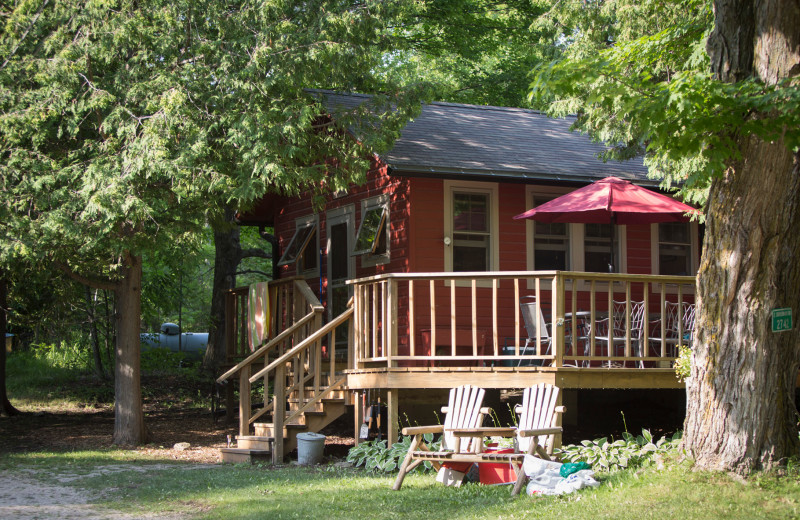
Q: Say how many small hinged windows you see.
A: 2